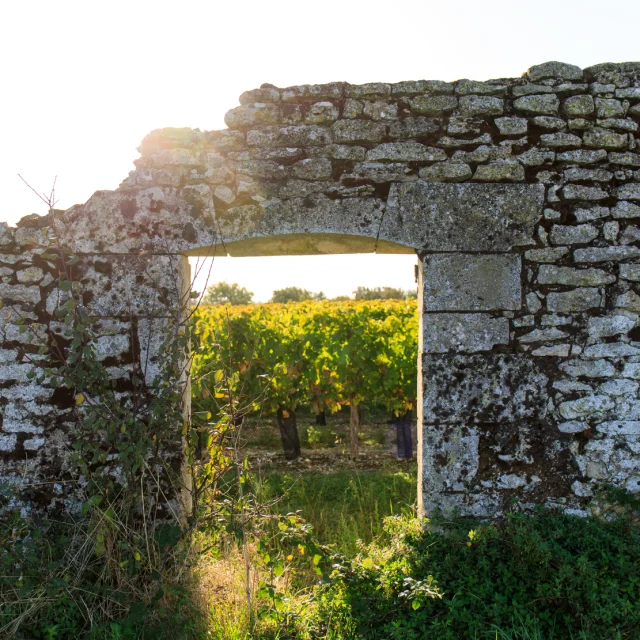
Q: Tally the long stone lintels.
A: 1